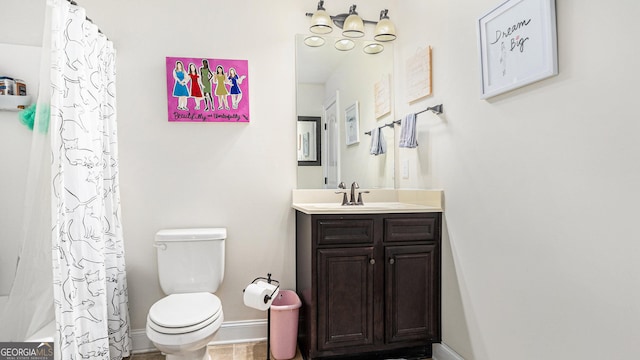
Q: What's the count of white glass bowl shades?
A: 3